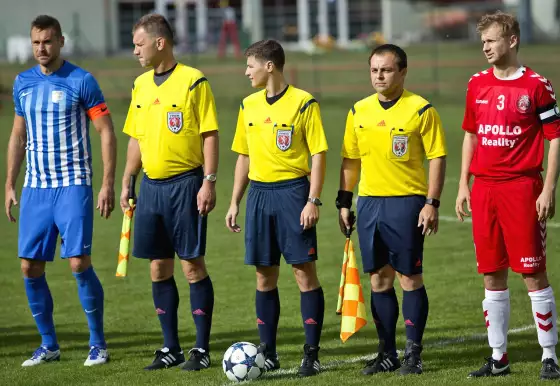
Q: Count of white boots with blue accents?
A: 2